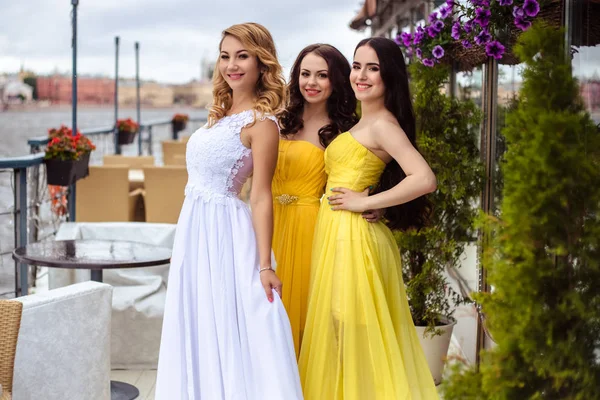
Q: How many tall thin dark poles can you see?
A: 3